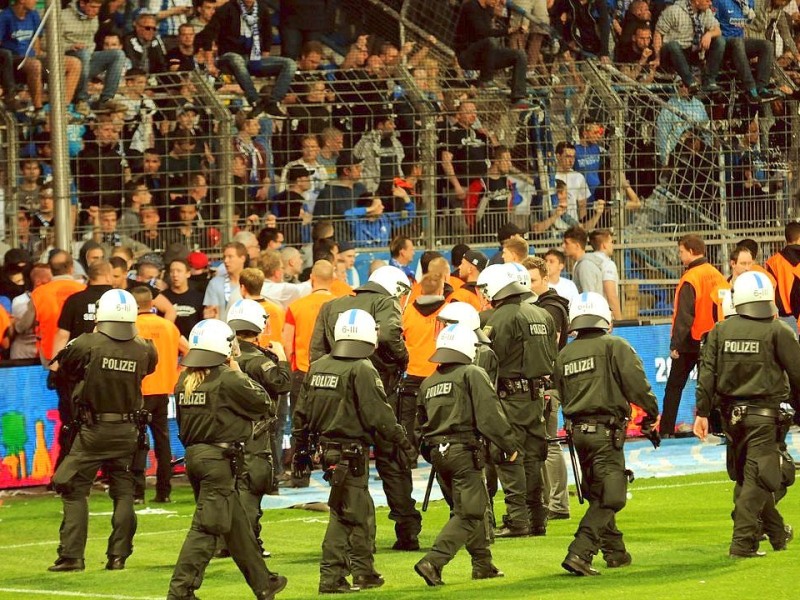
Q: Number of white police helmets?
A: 12